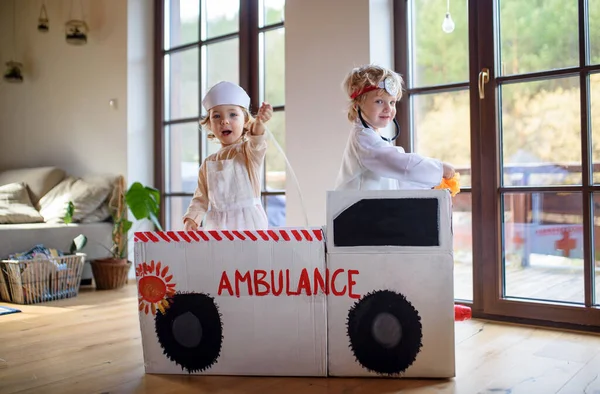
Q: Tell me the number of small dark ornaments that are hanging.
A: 3